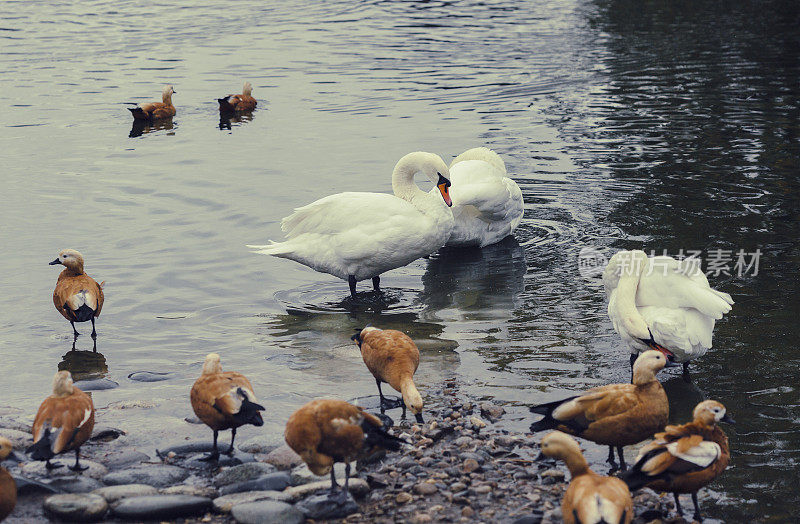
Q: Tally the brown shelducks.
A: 11